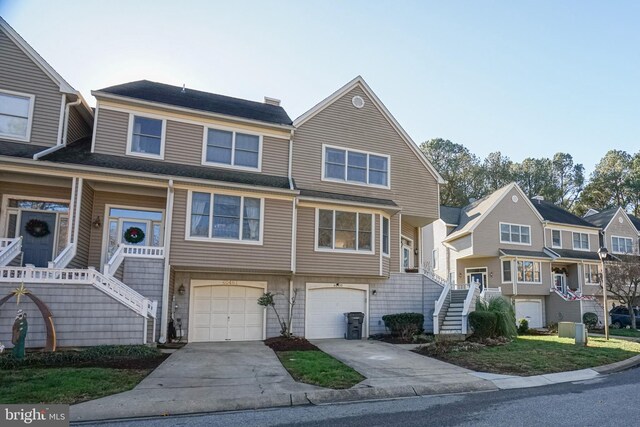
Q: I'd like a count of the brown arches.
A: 1